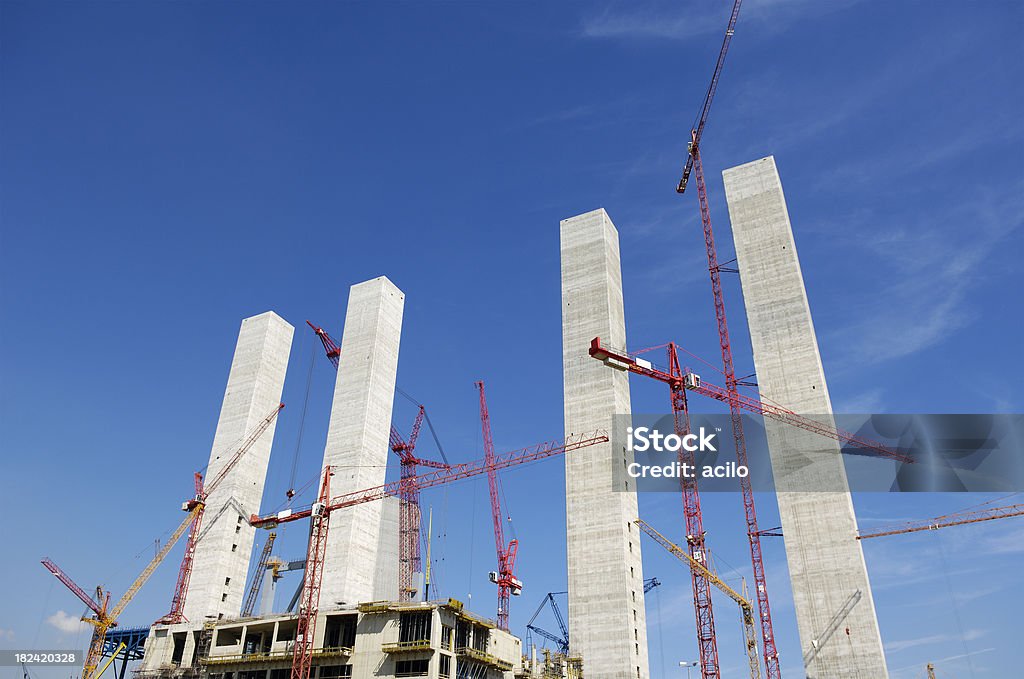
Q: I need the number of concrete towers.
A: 4